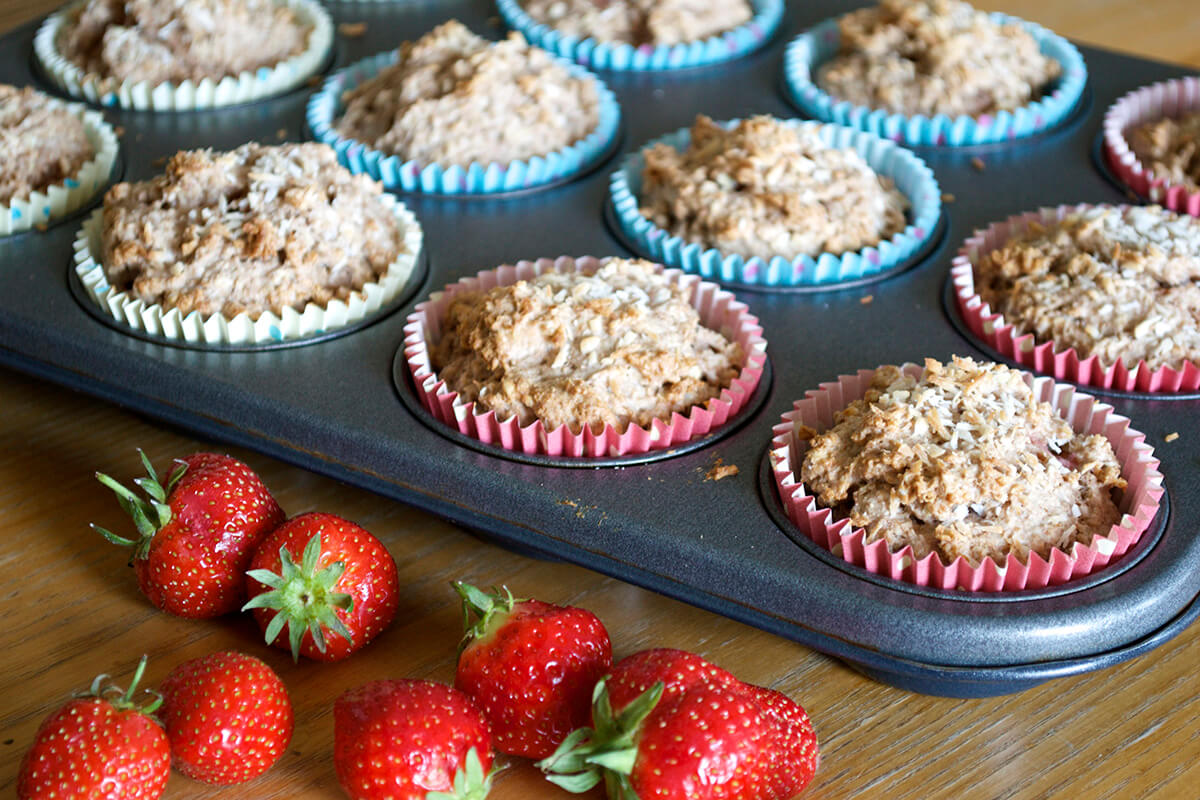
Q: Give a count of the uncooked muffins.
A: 0